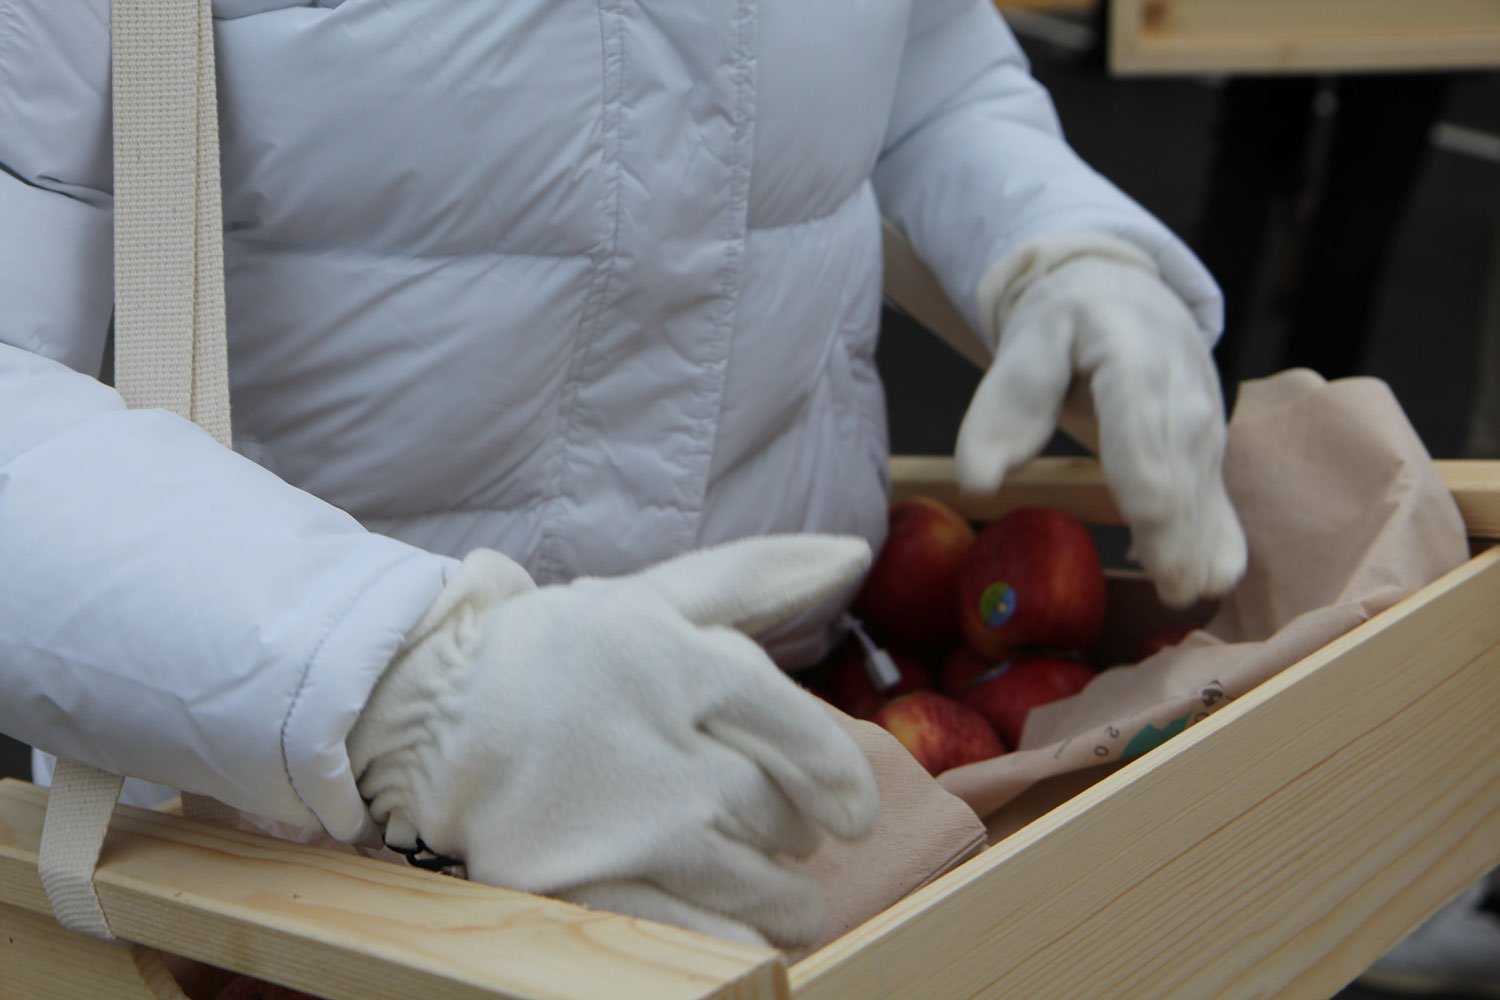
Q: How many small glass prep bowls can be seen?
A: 0